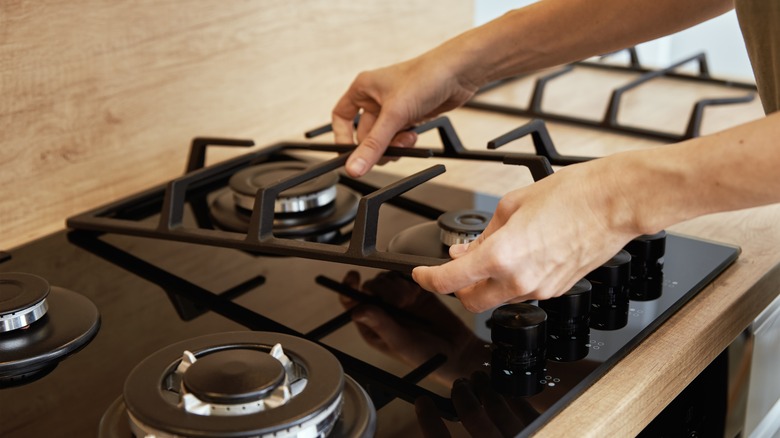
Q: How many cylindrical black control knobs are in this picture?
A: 4